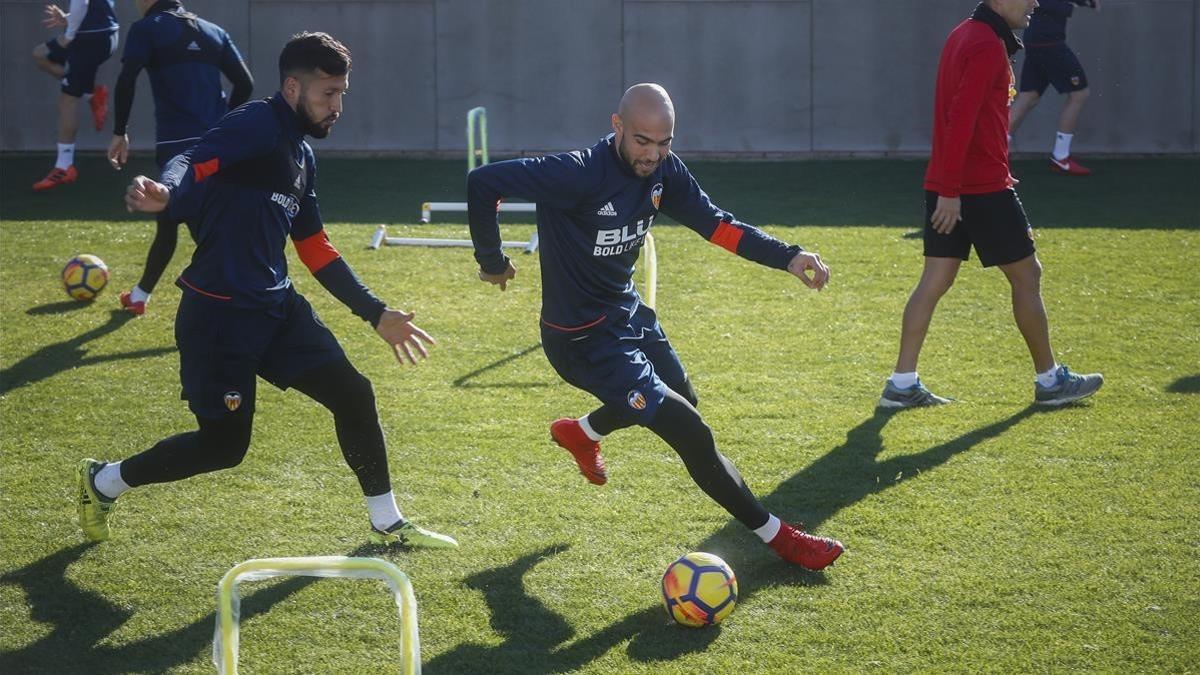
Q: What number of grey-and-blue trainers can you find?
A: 2